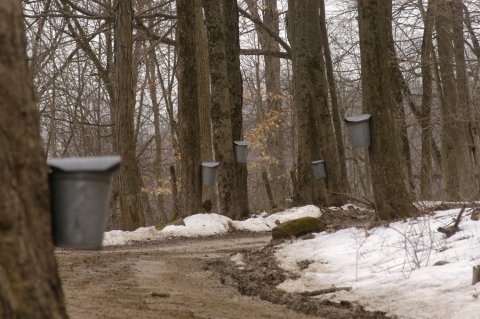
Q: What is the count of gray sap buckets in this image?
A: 5